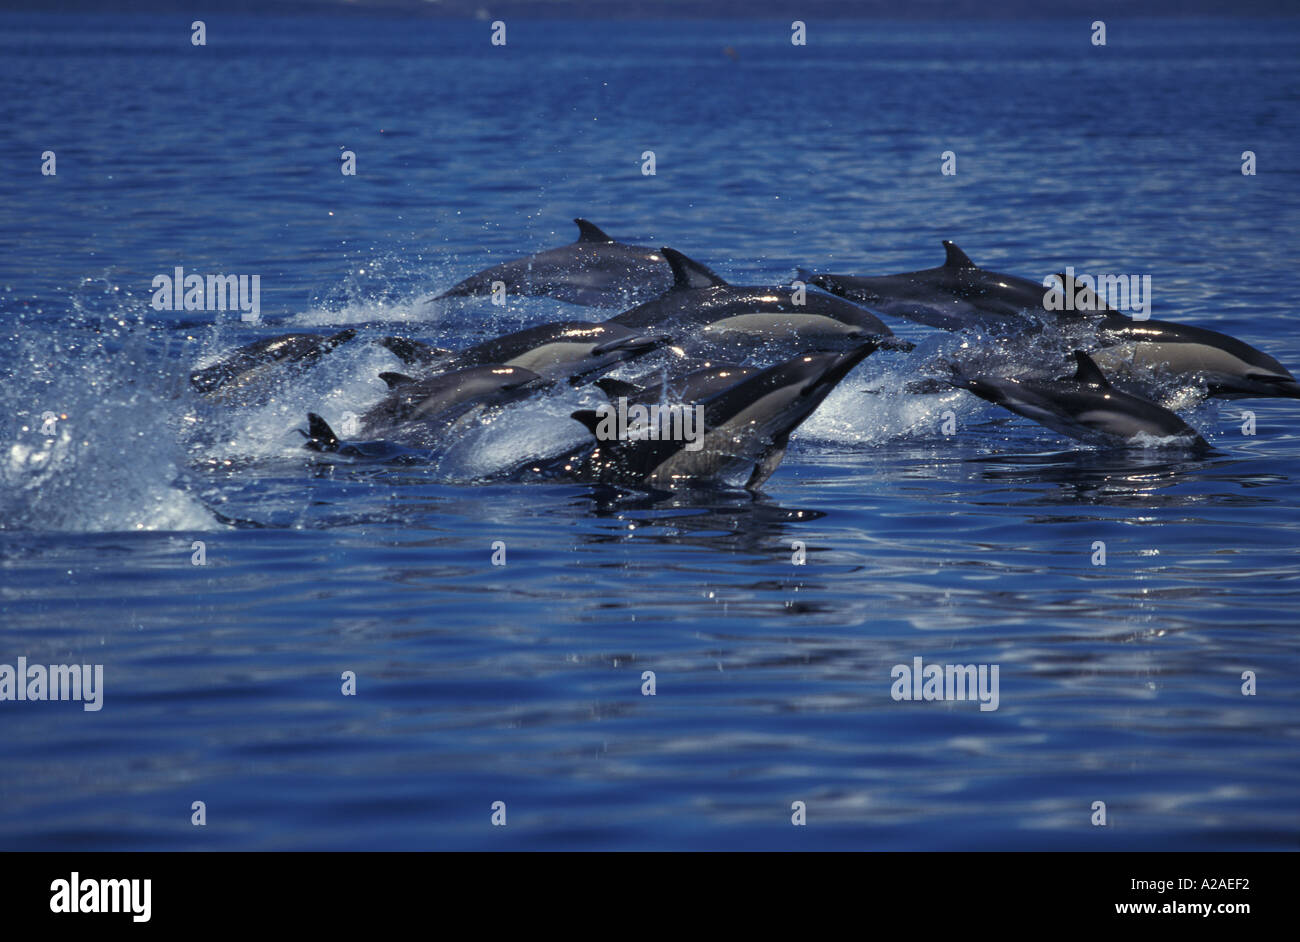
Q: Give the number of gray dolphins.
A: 11